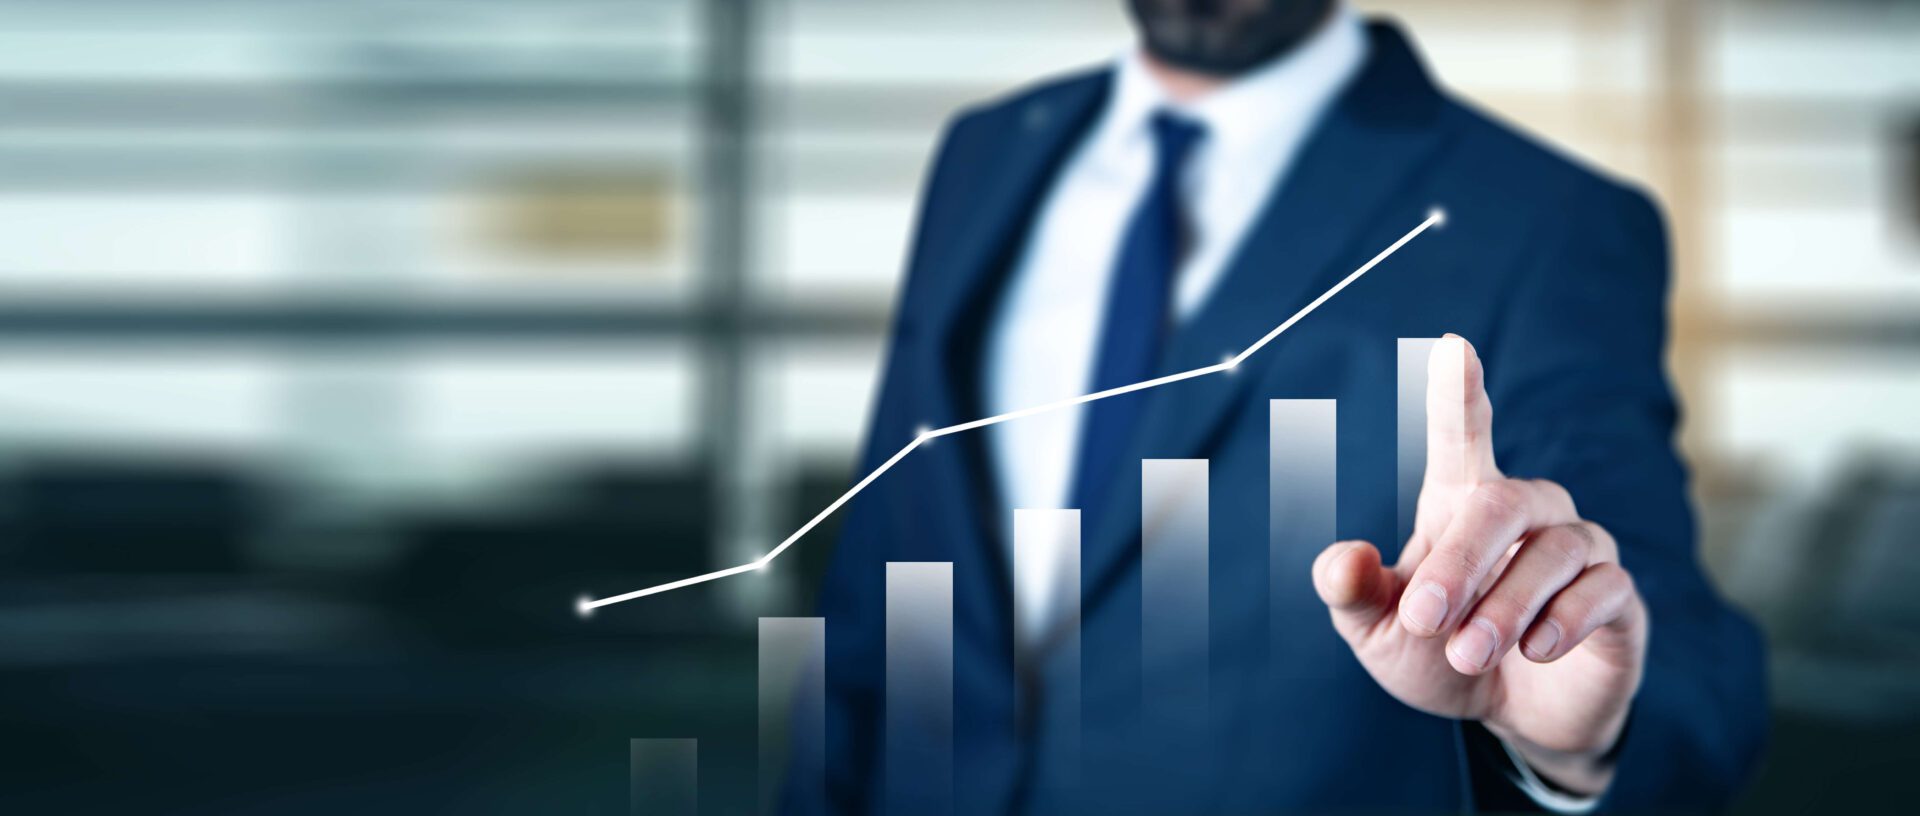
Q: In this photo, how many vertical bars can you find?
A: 7